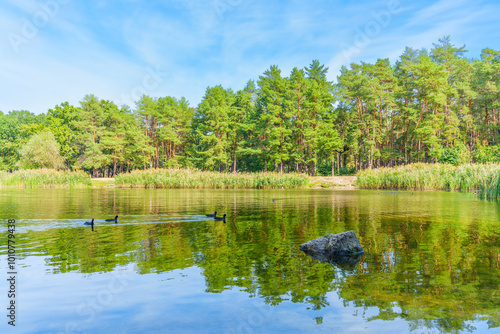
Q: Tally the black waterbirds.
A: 4